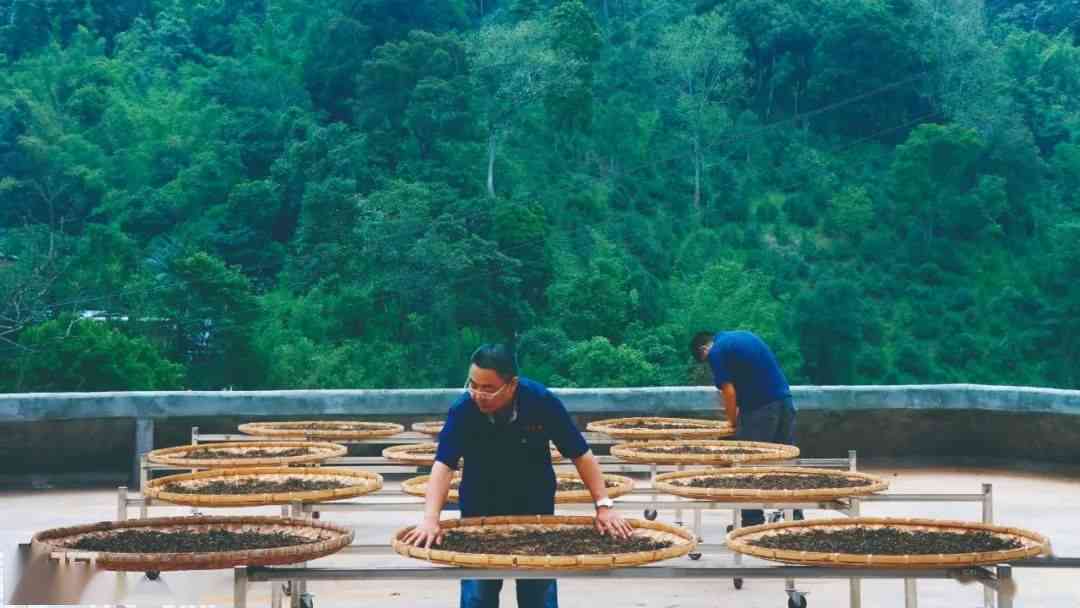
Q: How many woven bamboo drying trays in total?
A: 12